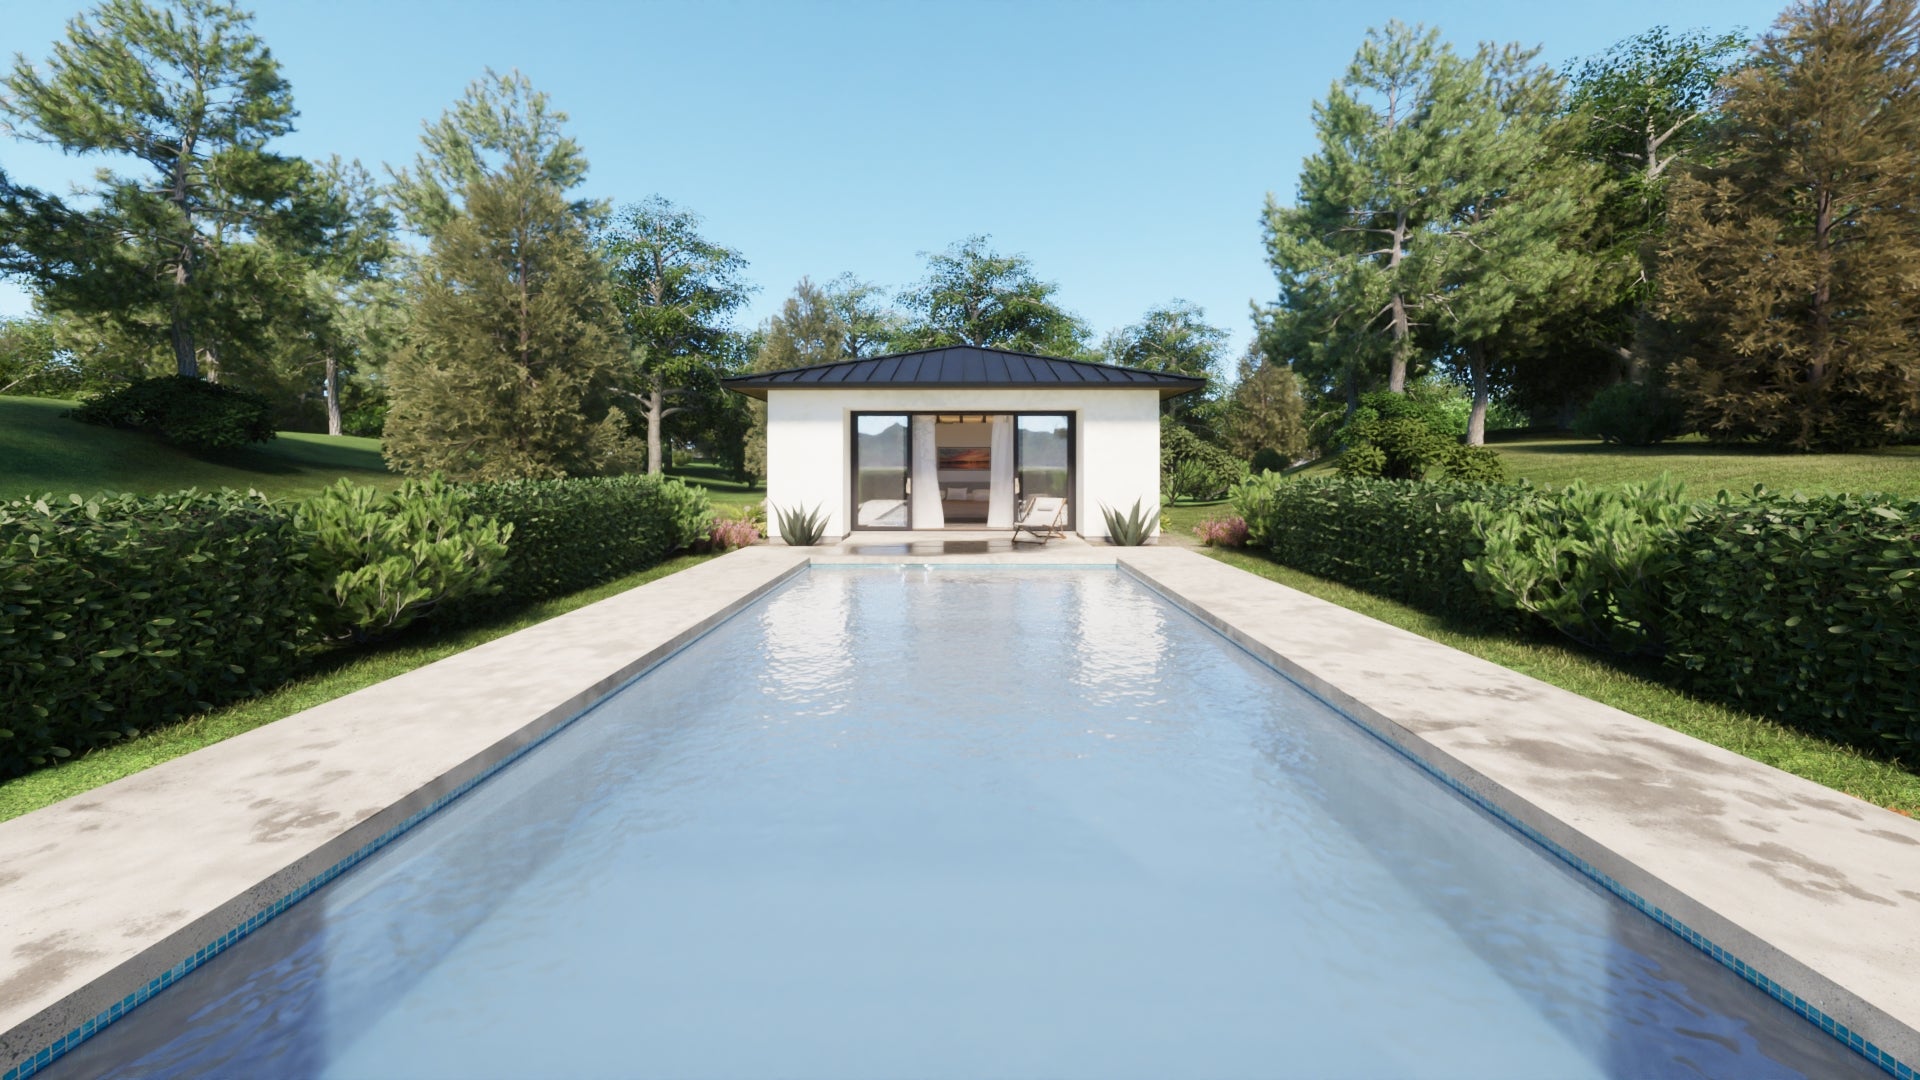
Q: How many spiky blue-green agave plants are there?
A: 2